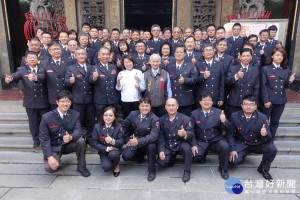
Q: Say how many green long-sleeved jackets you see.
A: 0